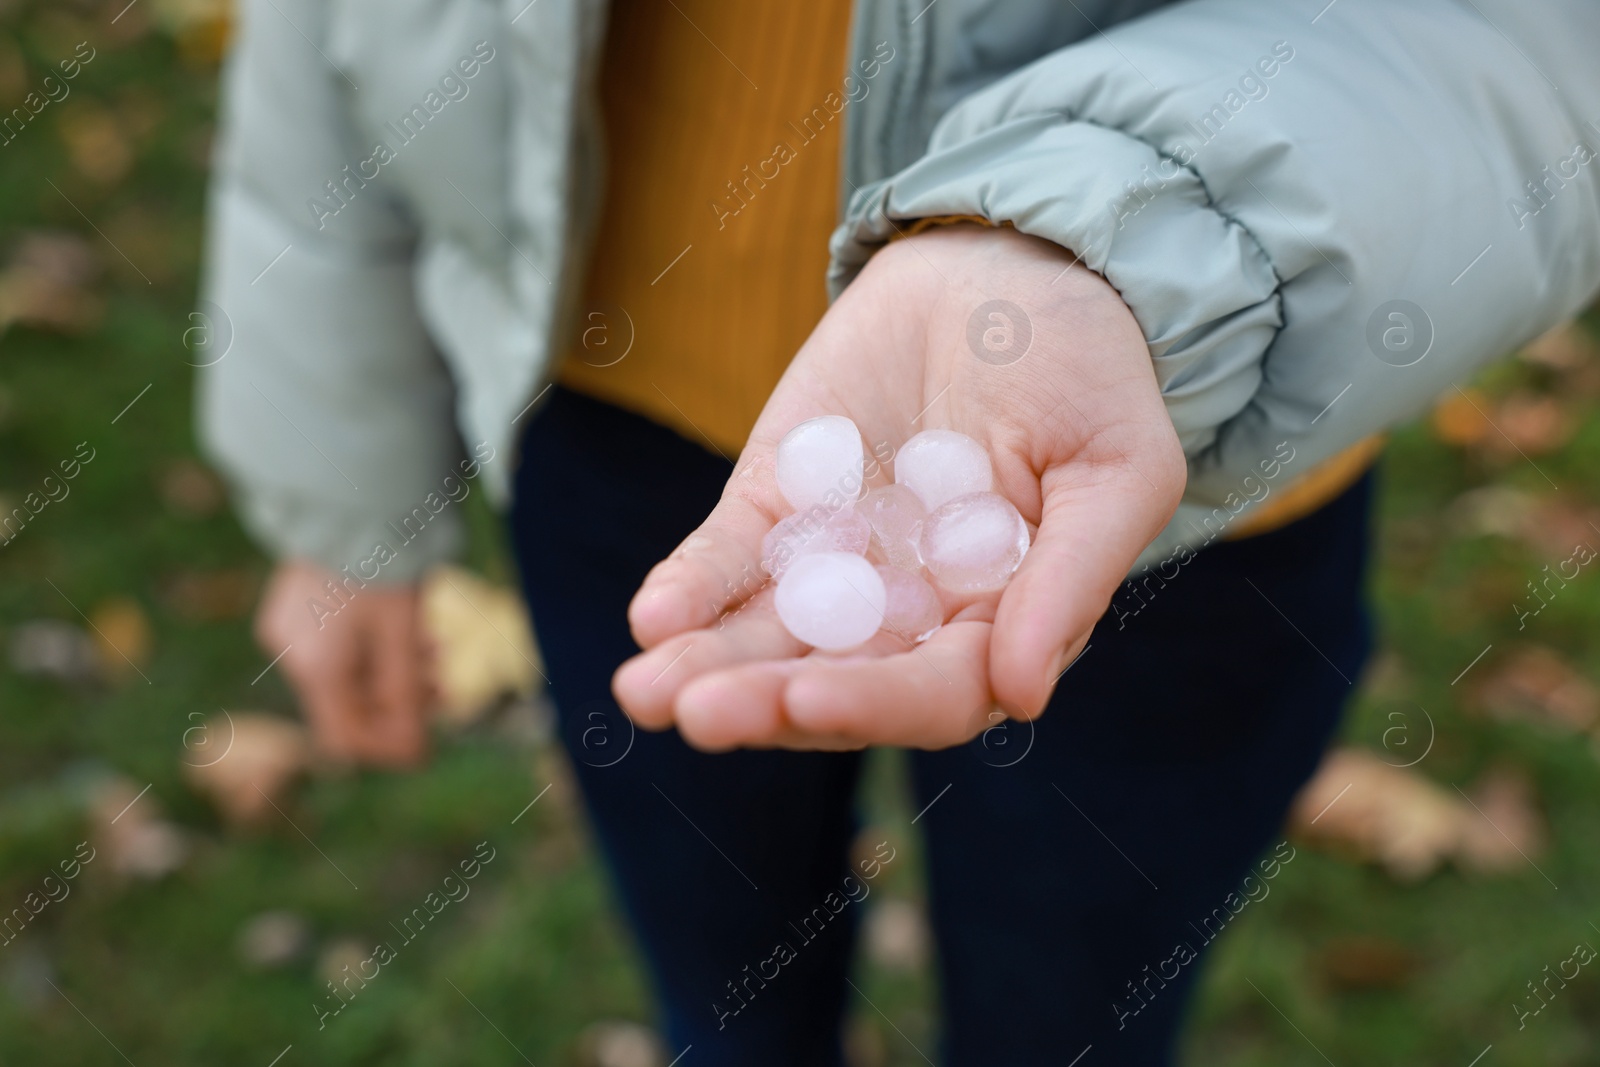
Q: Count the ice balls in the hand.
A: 7